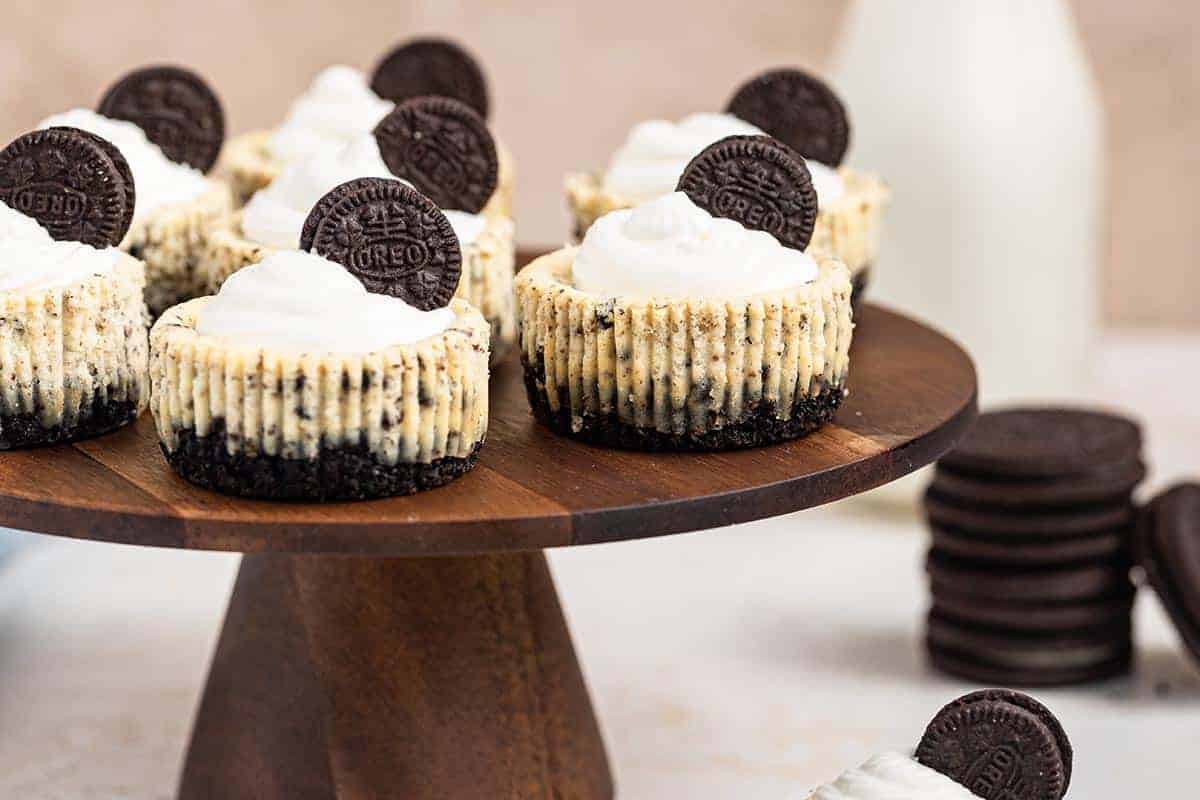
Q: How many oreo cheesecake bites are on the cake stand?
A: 7